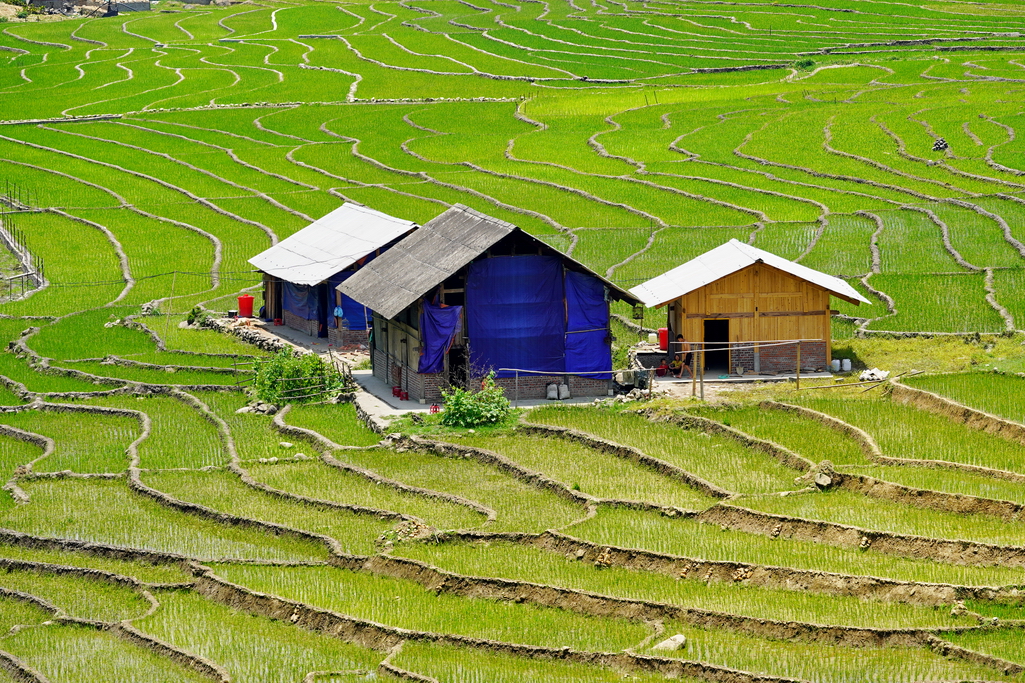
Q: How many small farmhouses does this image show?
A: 3